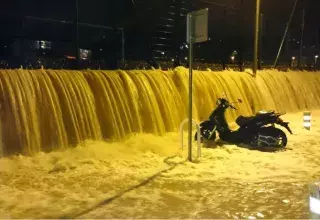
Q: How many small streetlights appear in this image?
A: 3